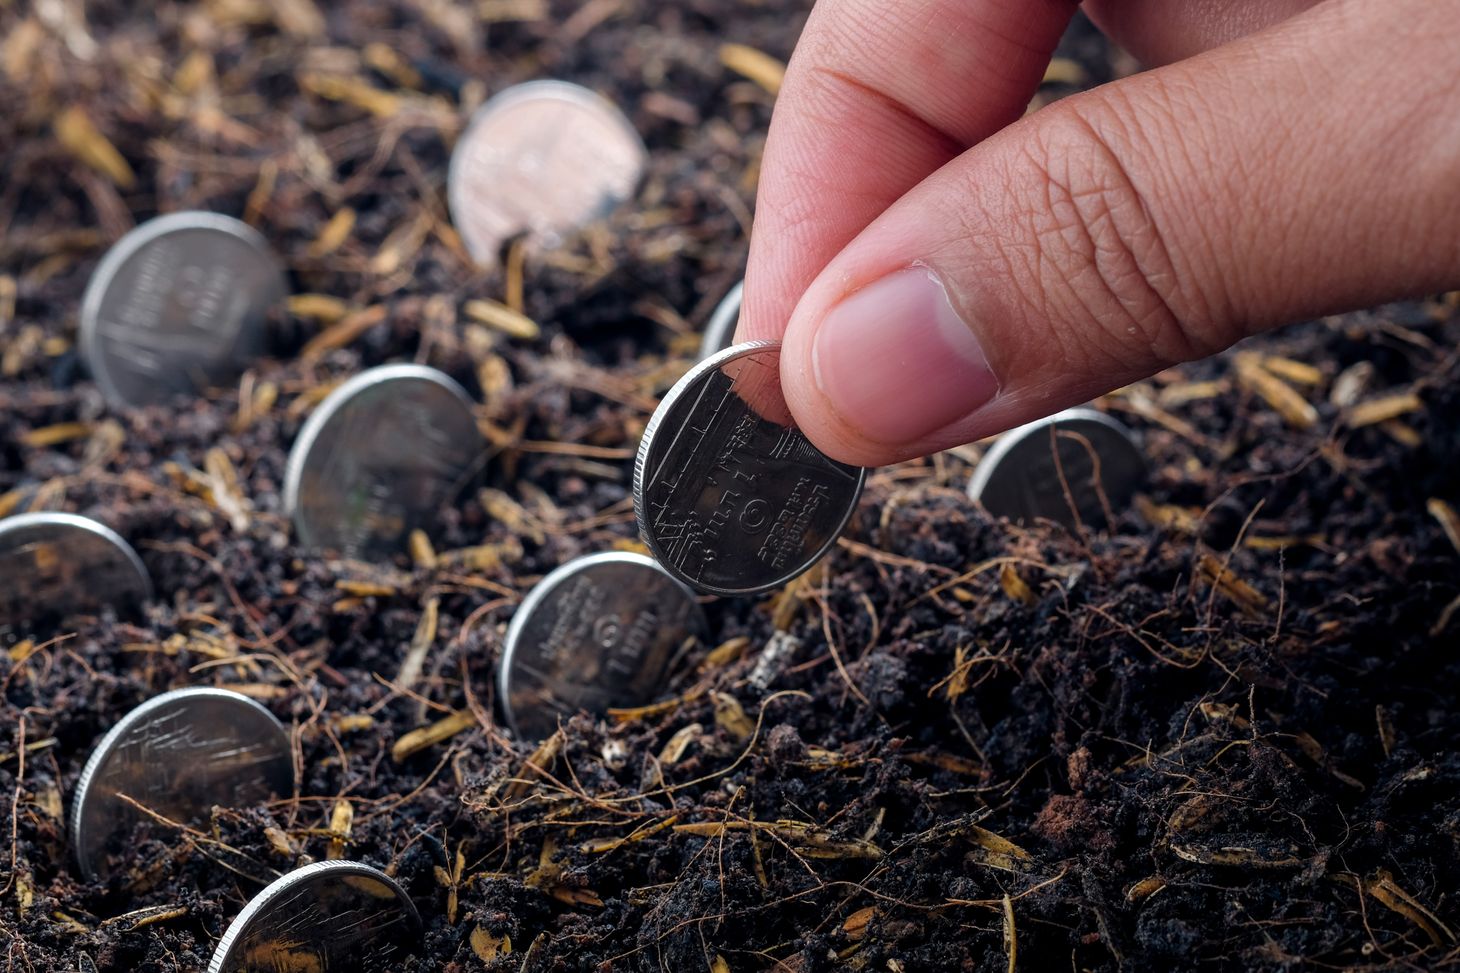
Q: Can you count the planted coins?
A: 9